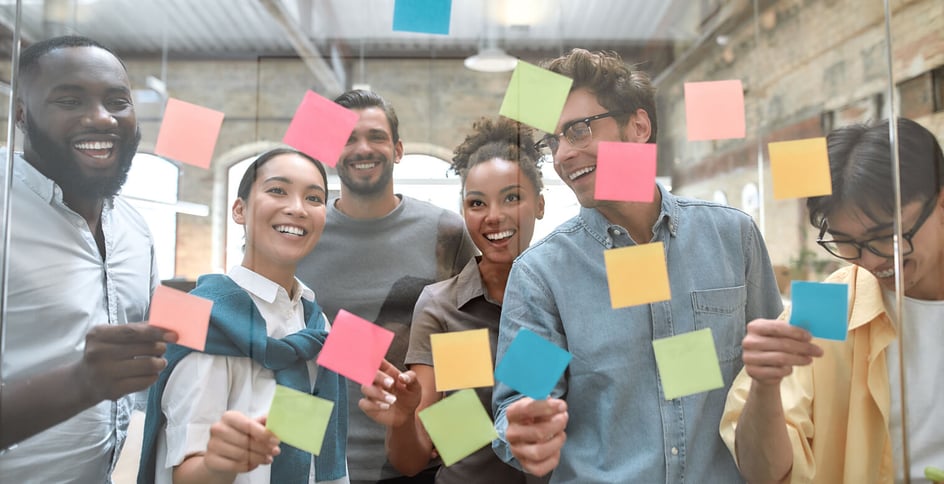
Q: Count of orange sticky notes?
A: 3